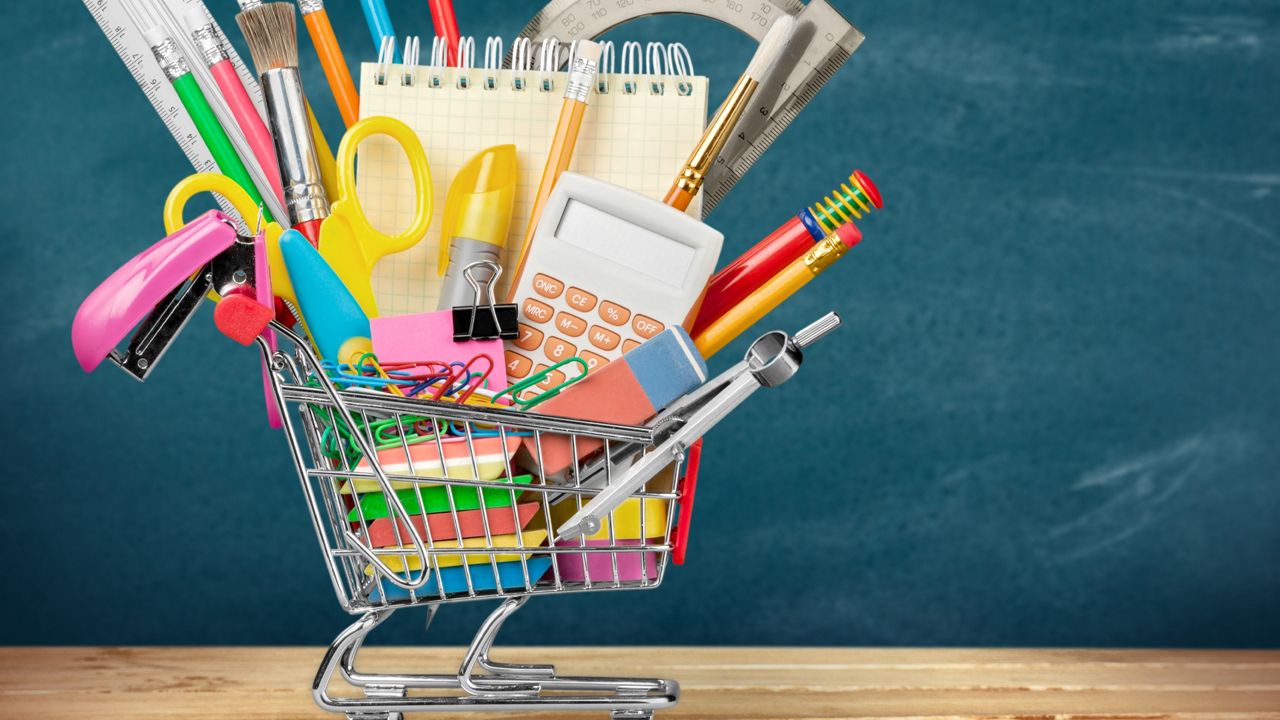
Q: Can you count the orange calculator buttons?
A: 15